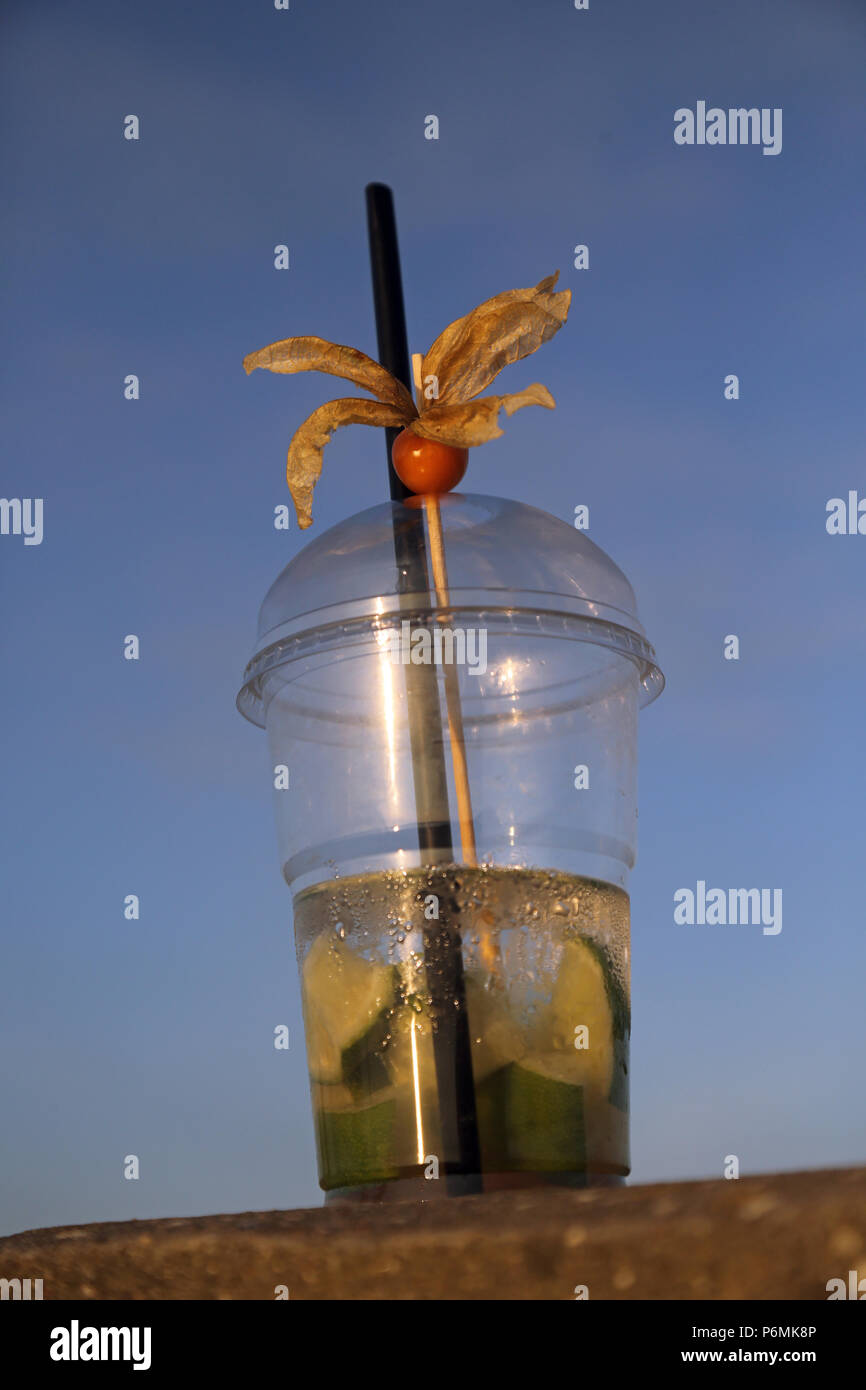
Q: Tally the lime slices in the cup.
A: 4